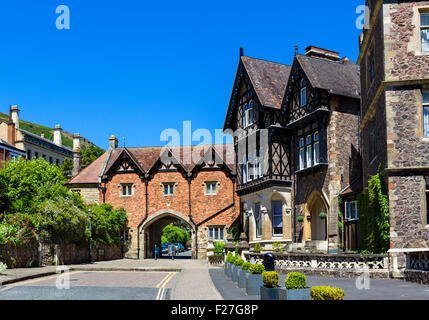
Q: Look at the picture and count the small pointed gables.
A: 3